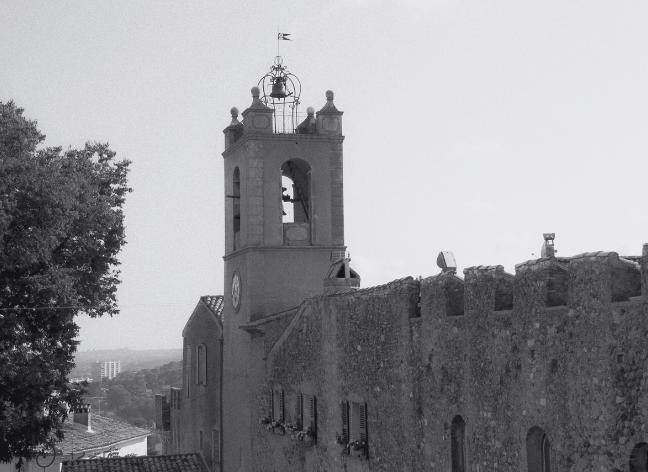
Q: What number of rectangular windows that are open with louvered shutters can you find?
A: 3